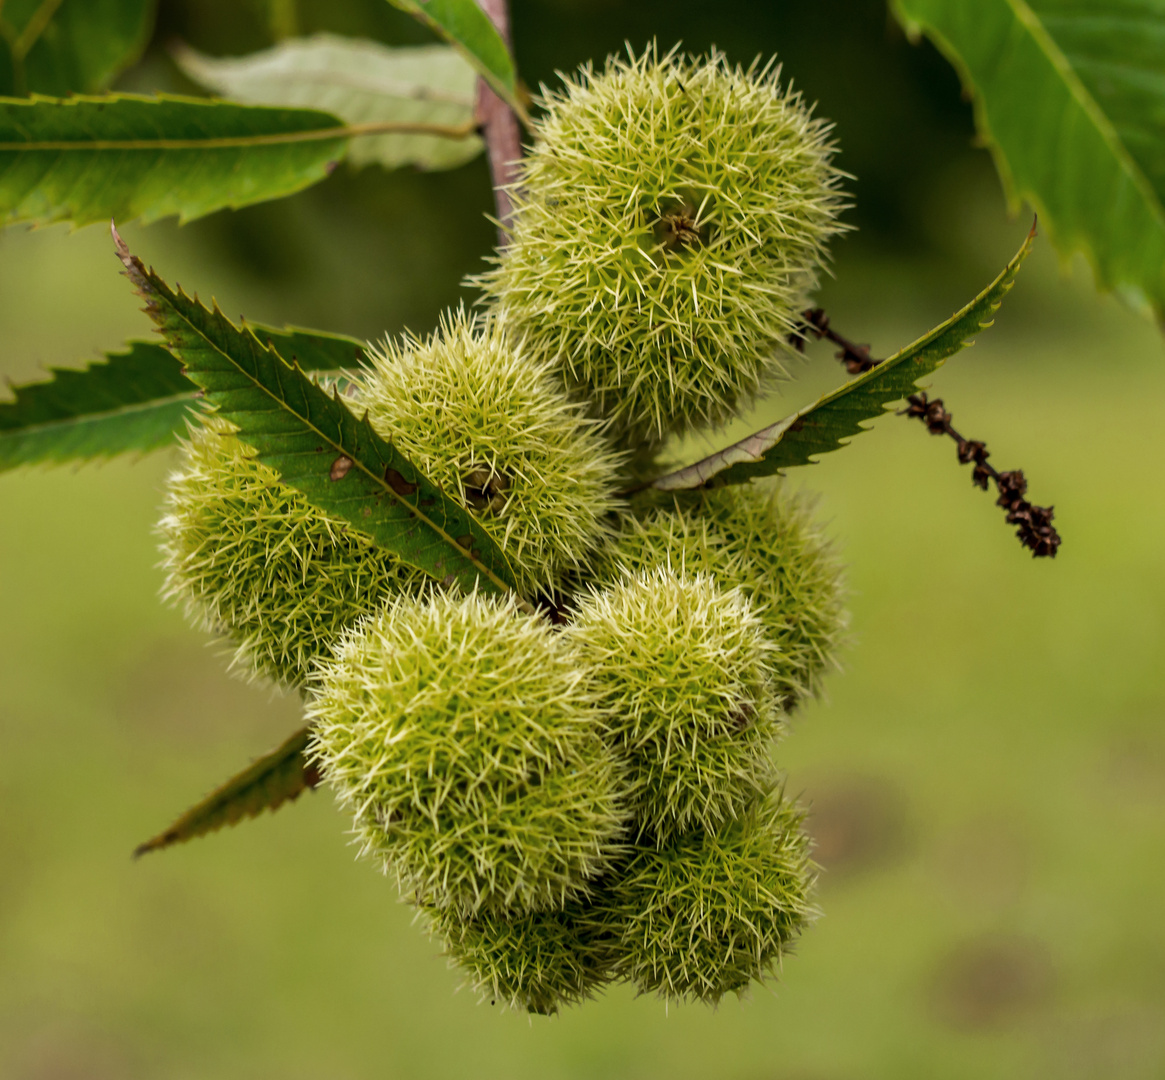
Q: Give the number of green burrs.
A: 8